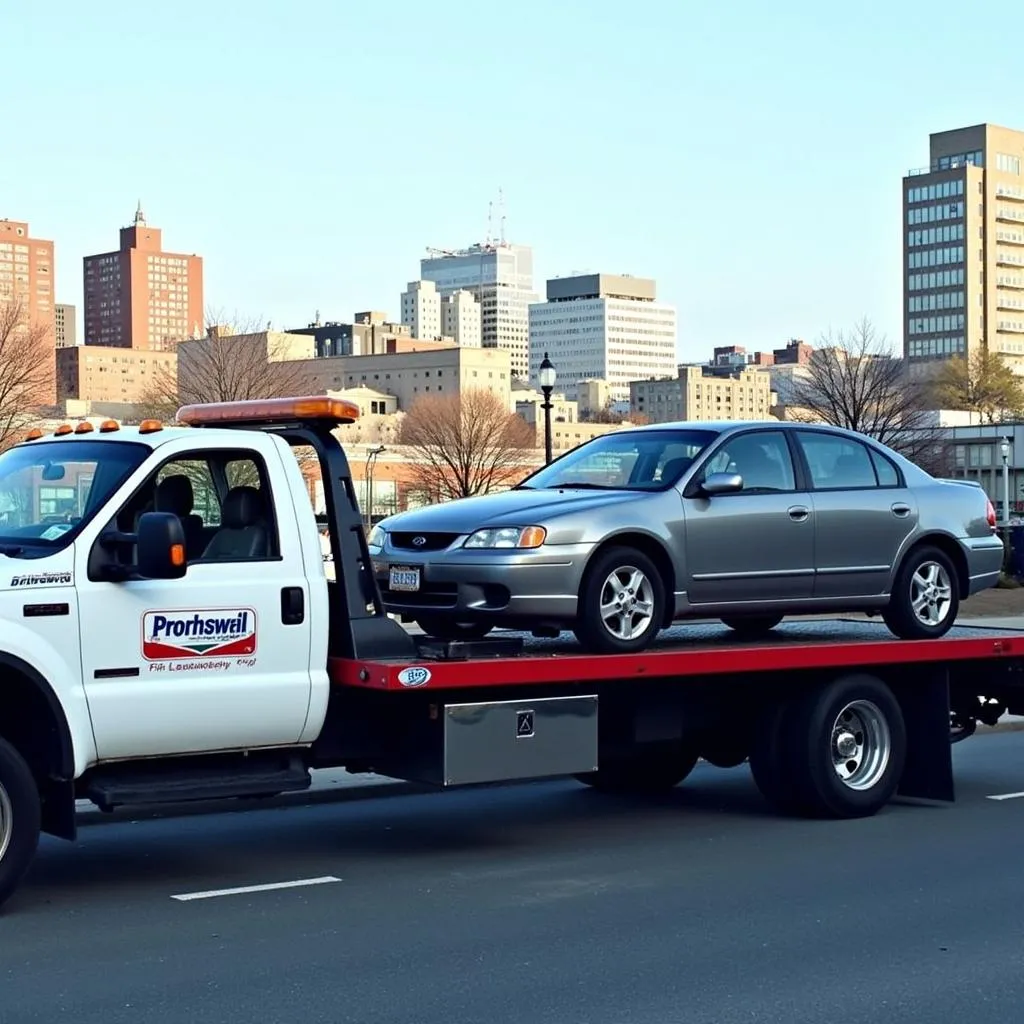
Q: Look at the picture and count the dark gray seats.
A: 2